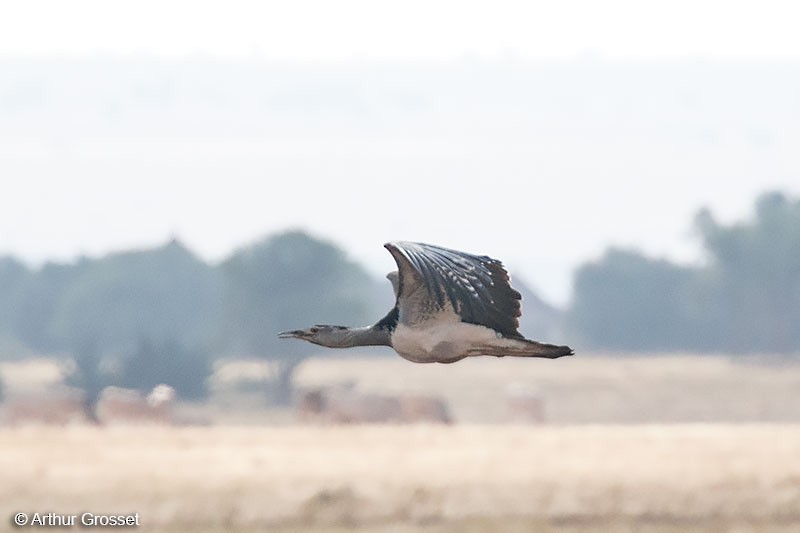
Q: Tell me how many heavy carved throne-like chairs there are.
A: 0